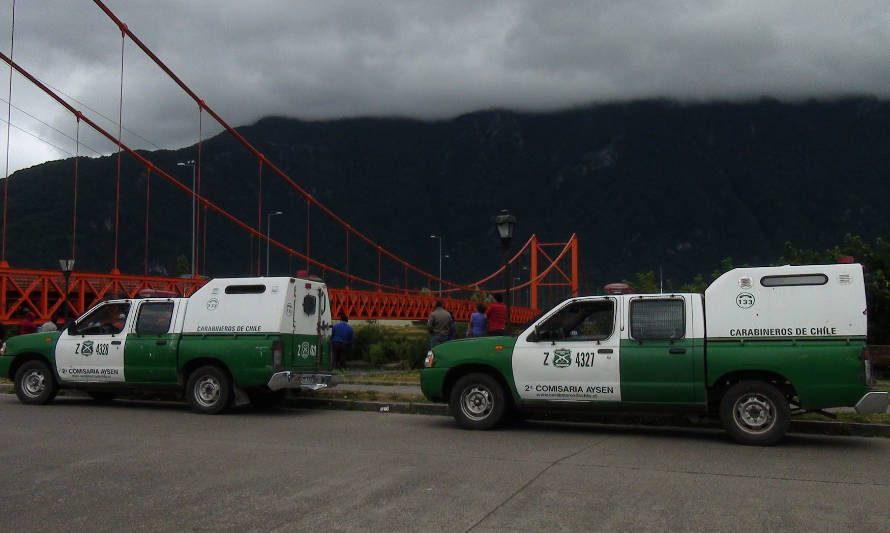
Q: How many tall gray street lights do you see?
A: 3